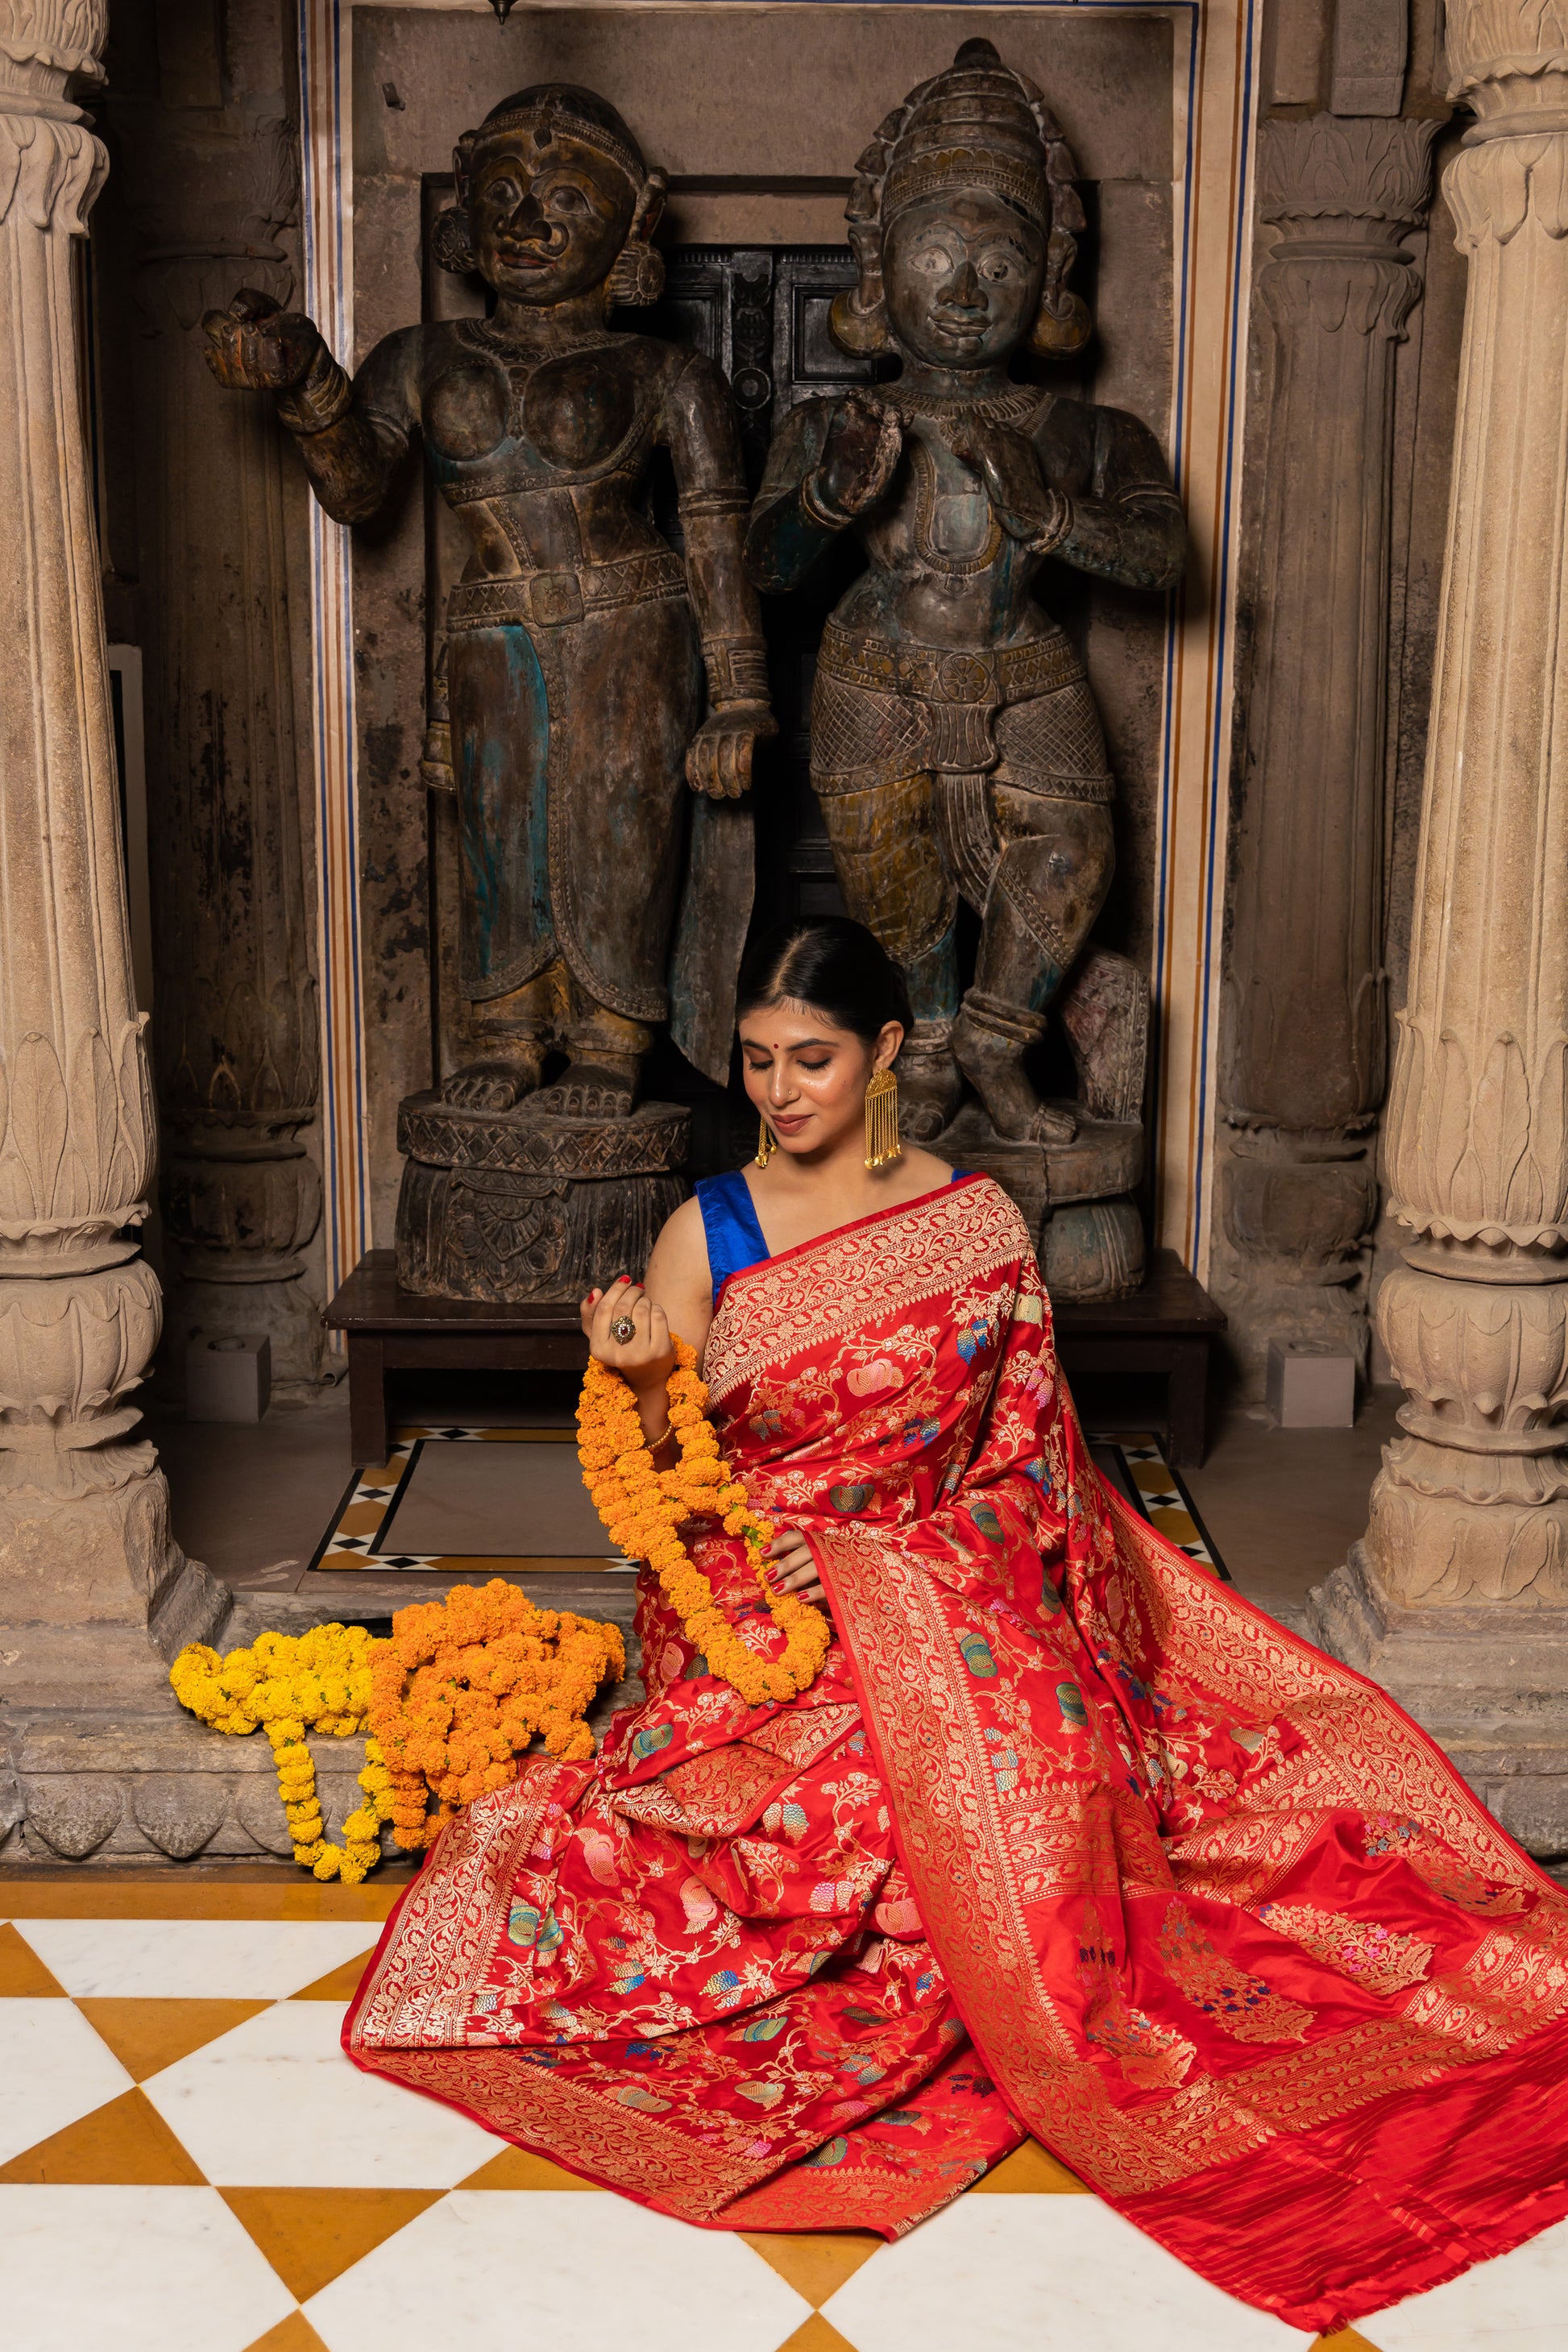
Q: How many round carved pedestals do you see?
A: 2